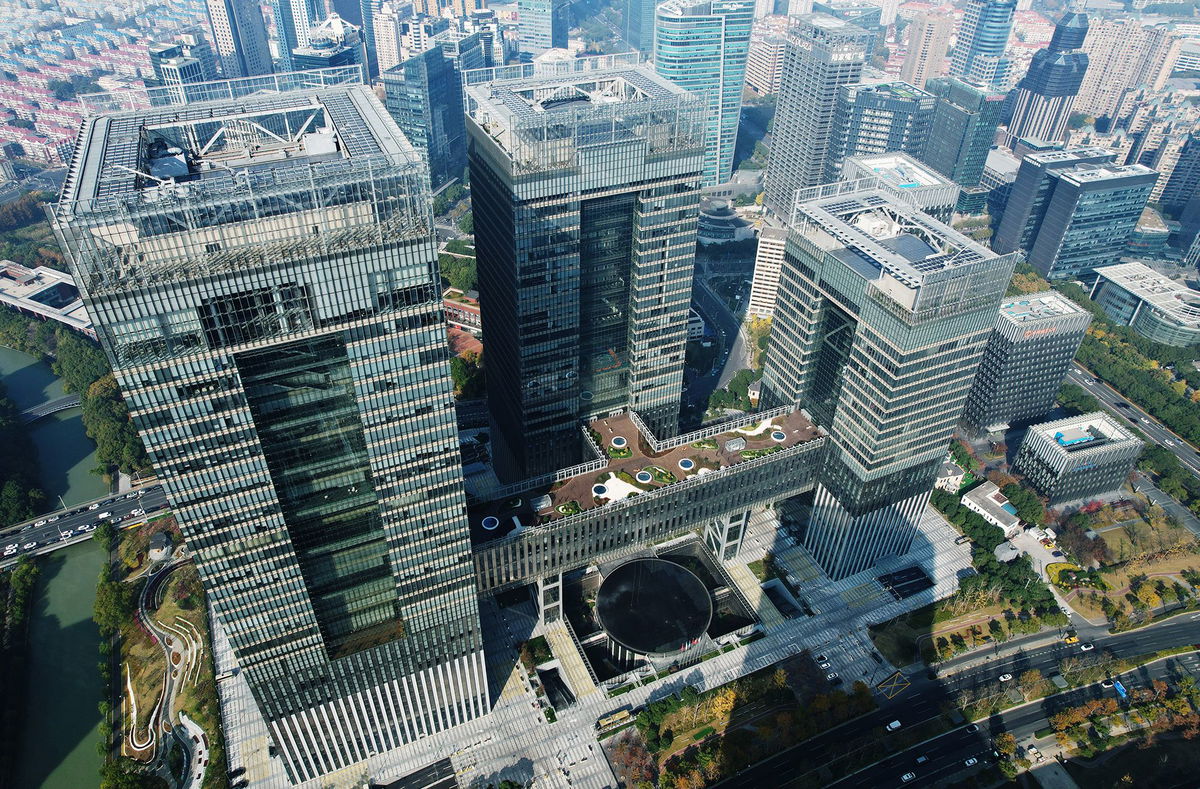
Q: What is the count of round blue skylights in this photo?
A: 6